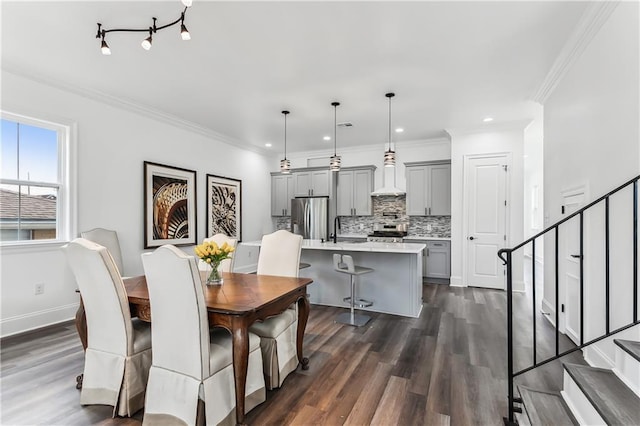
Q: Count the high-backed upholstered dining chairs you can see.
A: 5